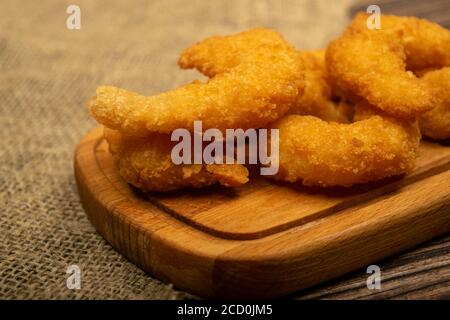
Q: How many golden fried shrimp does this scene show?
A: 6